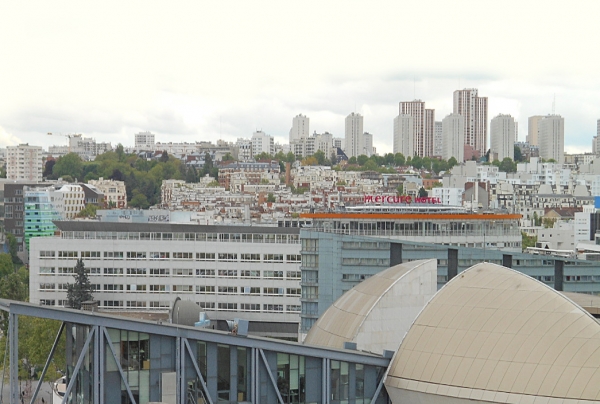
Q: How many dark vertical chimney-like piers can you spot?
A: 4